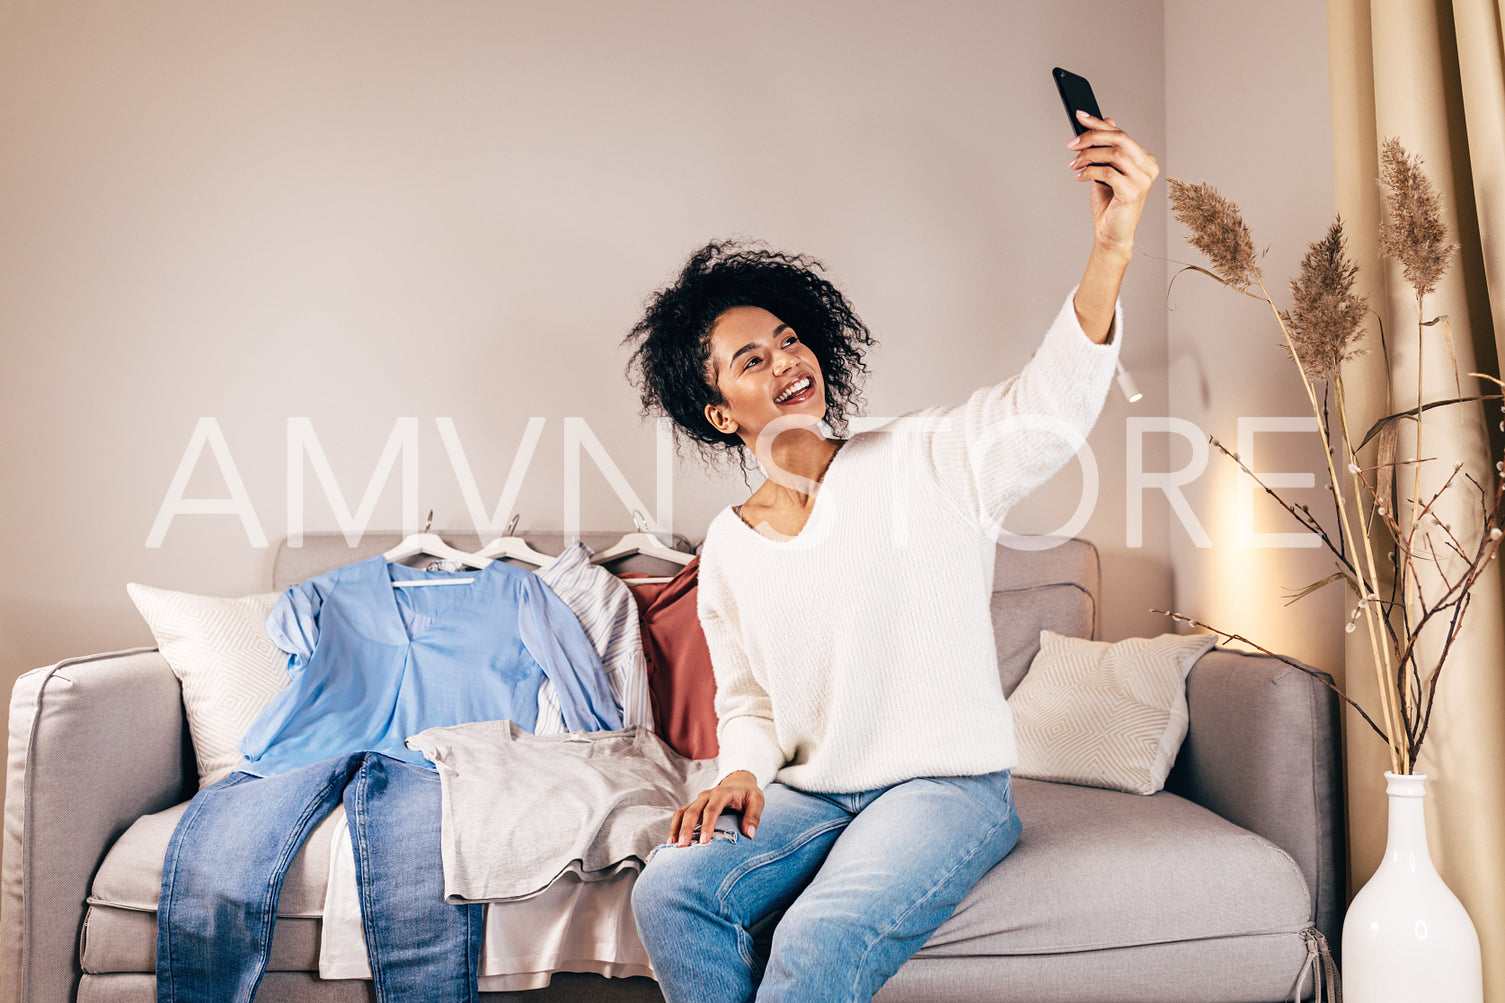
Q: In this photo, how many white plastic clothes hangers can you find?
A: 3